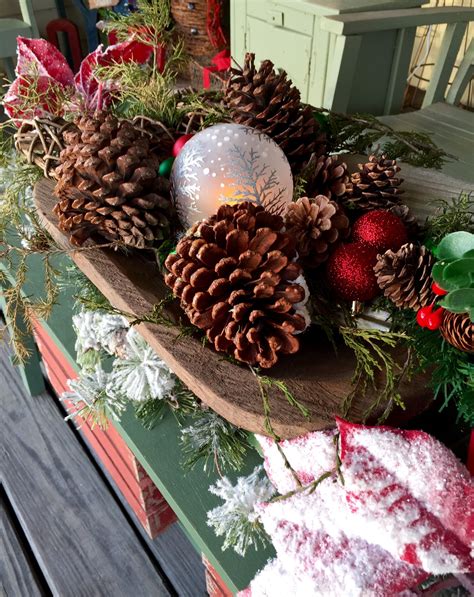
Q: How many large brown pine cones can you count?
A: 3